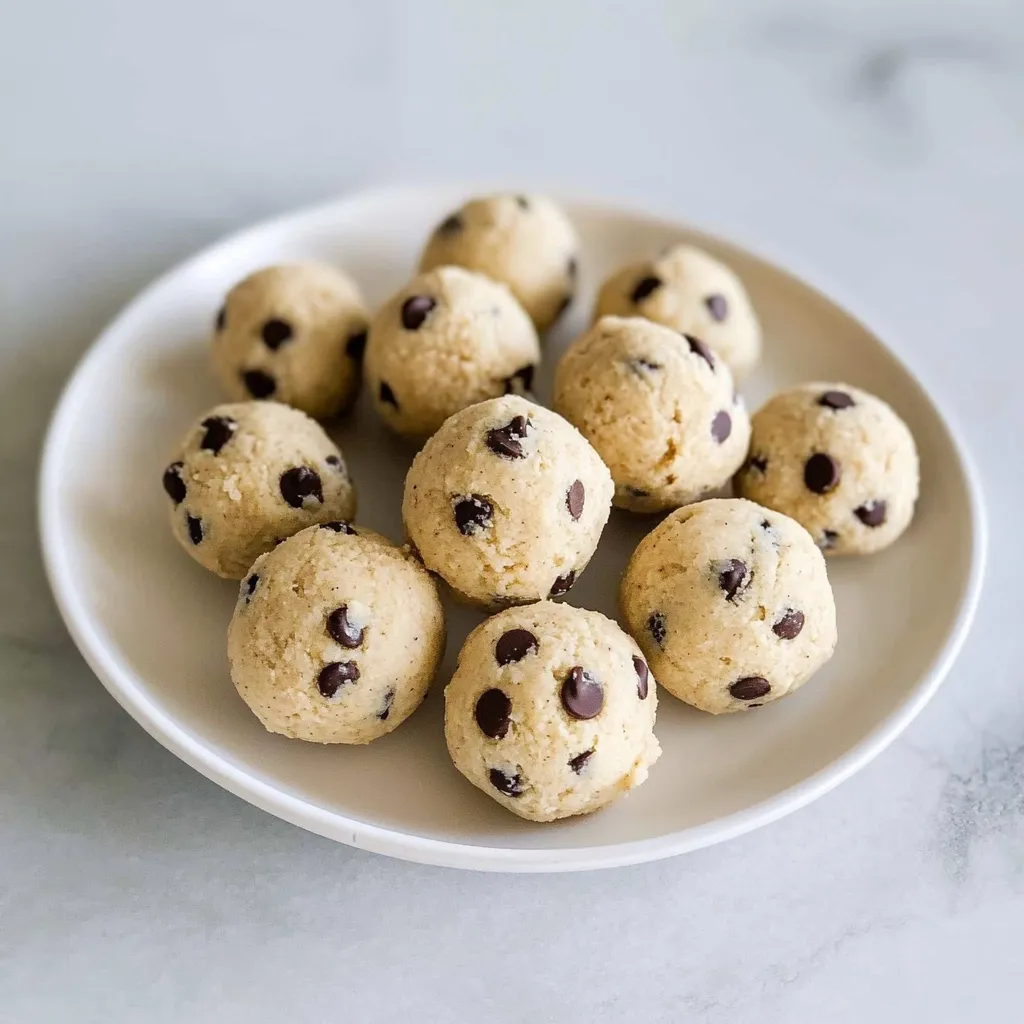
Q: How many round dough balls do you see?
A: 11